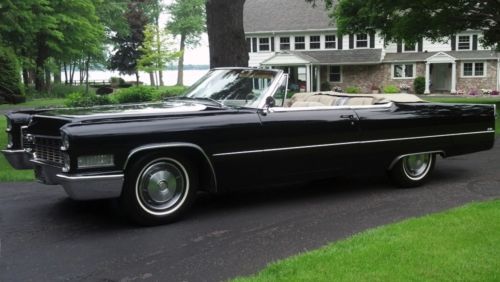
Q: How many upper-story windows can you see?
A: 8